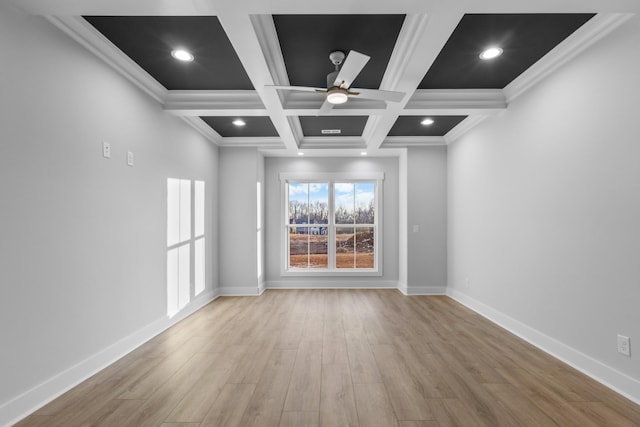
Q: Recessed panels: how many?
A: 6